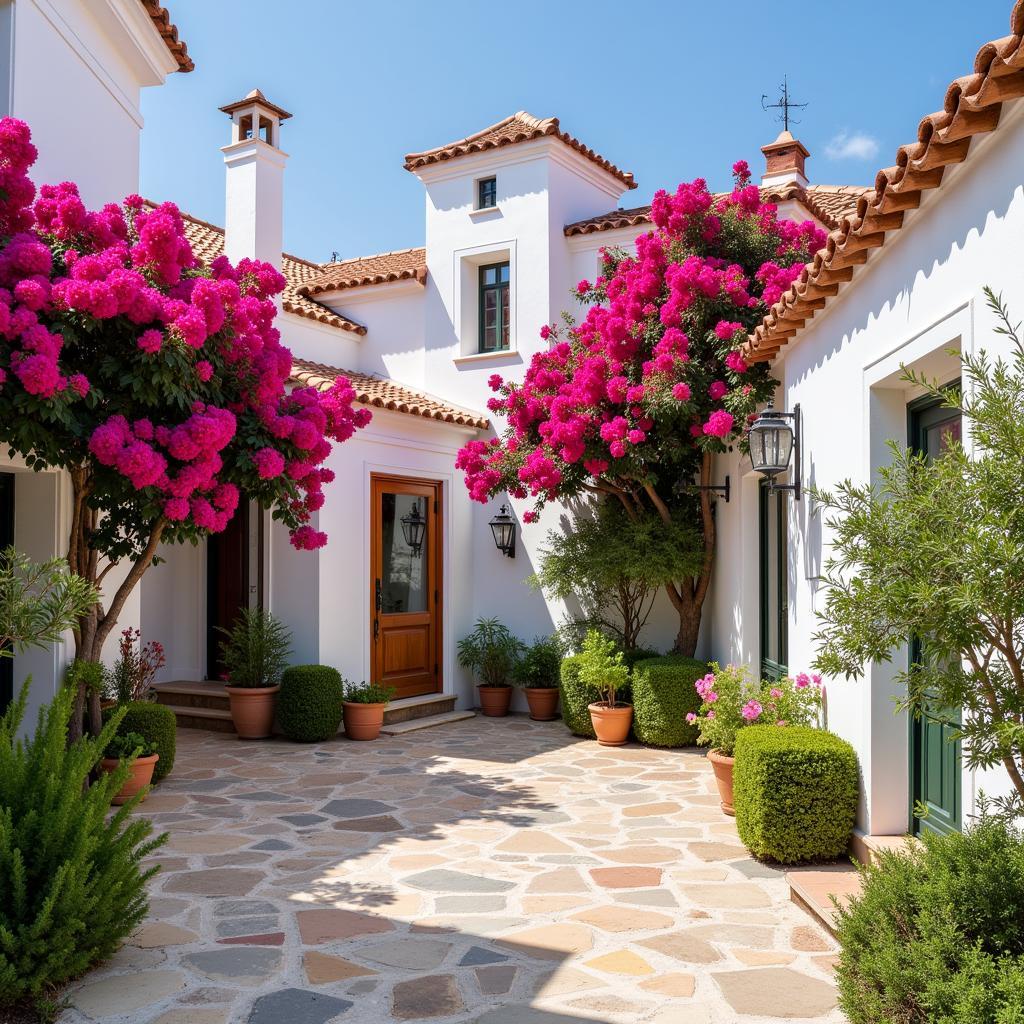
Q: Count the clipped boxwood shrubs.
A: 5